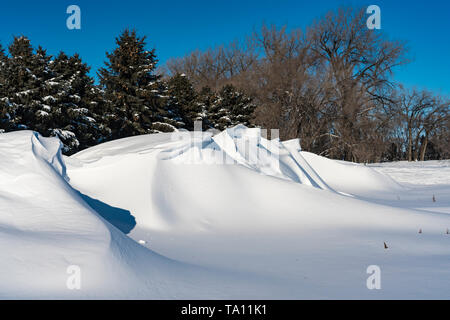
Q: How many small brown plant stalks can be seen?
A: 4